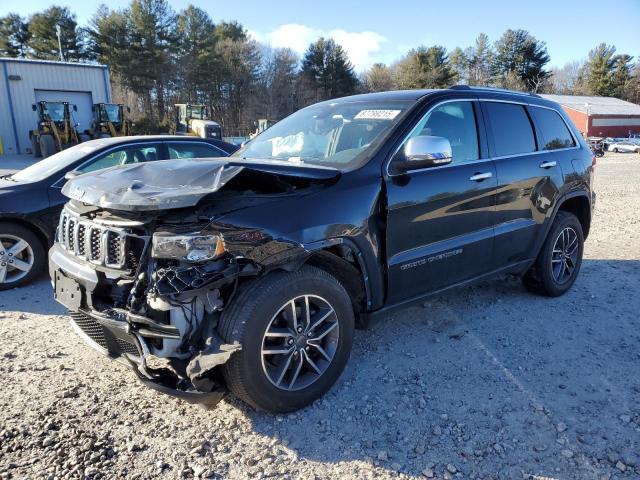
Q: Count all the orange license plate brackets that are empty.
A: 0